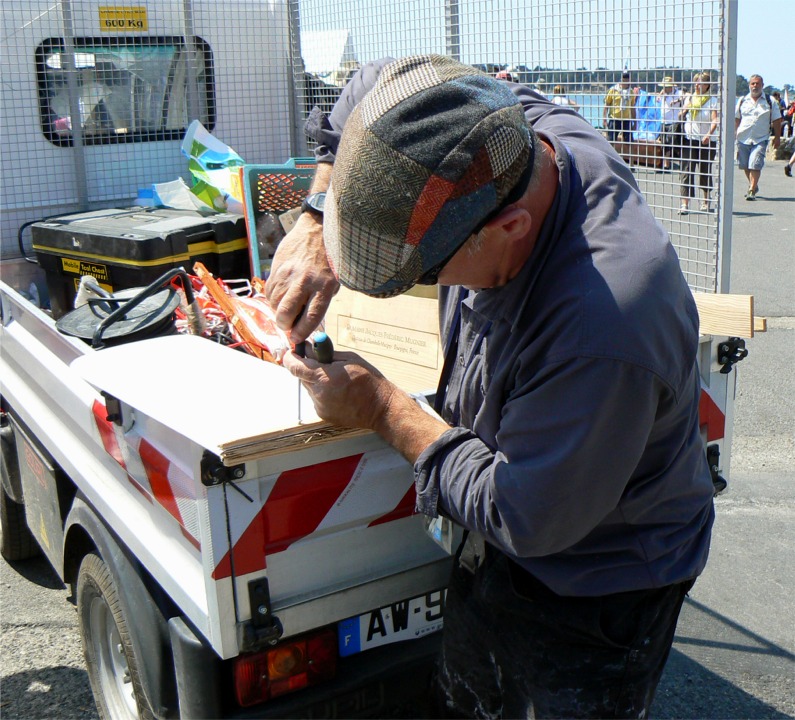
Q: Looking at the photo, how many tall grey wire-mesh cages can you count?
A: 1